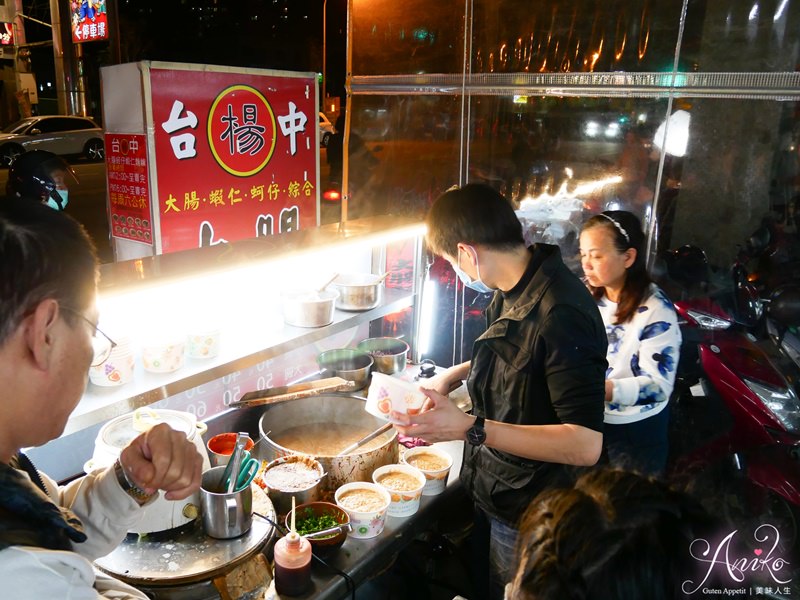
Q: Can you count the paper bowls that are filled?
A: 3